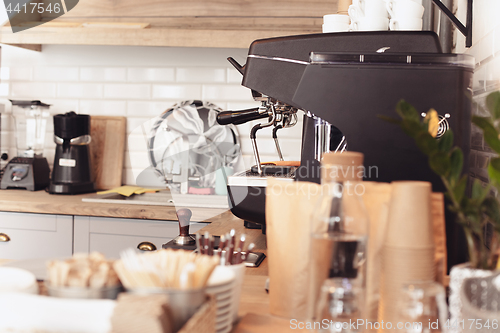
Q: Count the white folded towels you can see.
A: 1